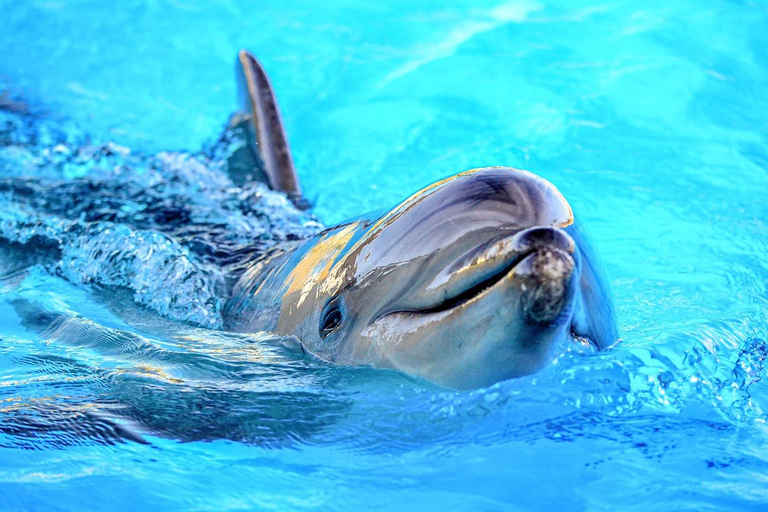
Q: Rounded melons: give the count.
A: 1